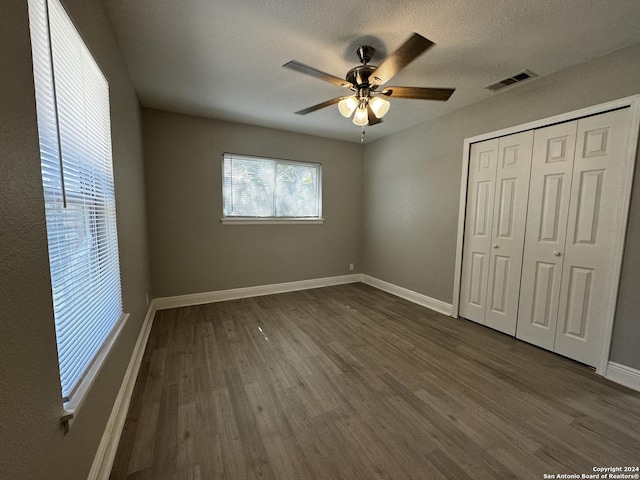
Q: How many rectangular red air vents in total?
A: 0